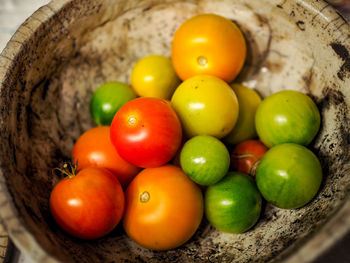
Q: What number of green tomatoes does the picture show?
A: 5